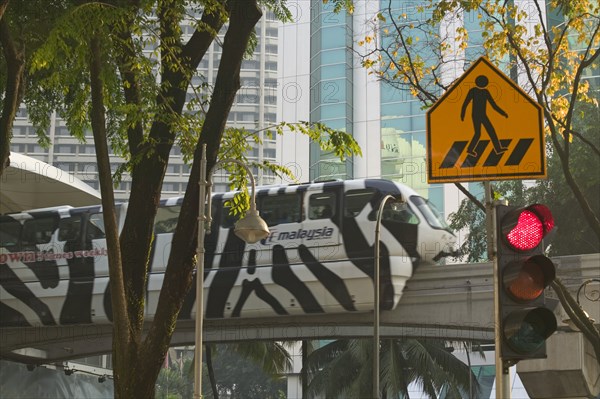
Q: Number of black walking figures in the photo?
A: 1